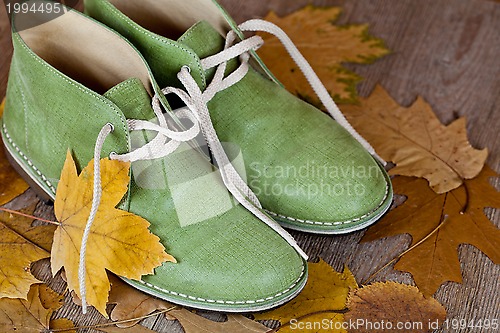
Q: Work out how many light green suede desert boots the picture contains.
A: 2